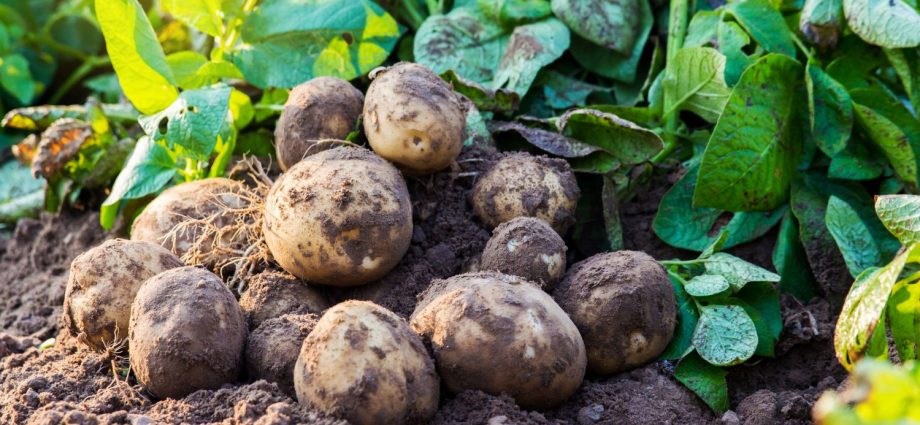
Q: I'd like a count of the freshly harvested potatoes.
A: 13